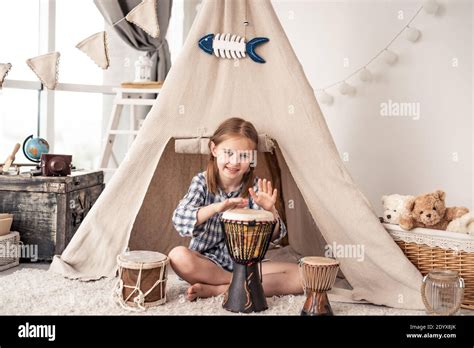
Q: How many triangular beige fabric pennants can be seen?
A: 4